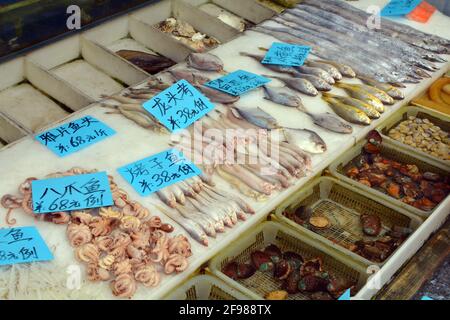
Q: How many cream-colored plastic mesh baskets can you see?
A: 5